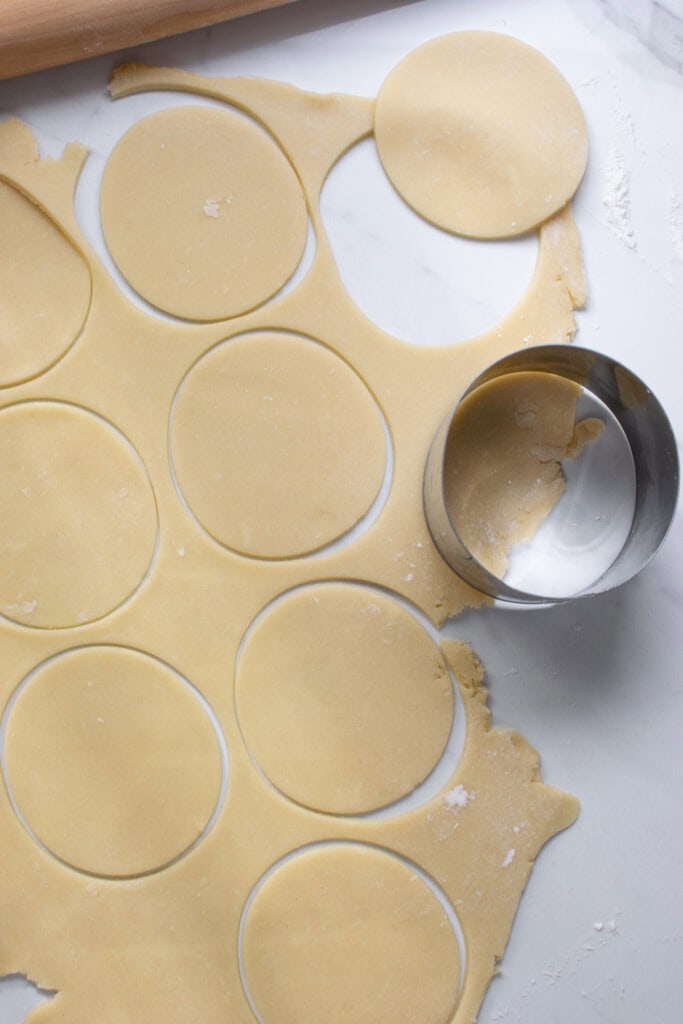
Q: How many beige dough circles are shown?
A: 8